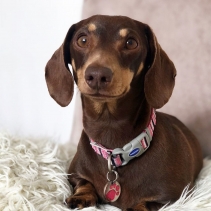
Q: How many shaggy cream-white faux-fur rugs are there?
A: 1